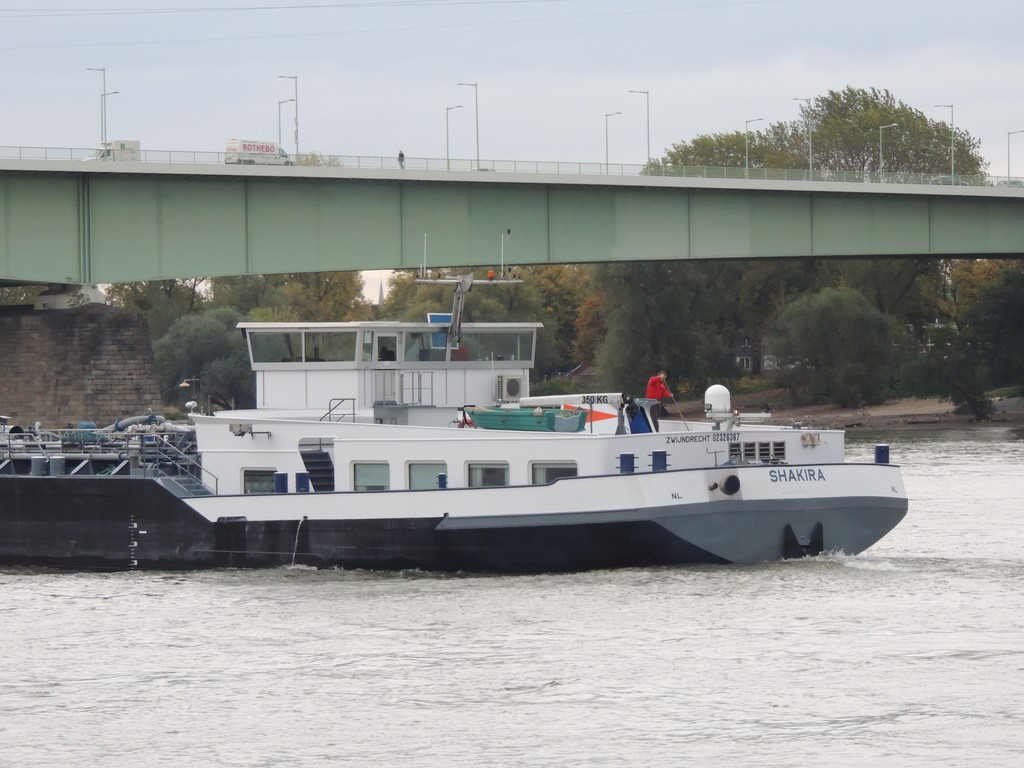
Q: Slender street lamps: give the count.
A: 13